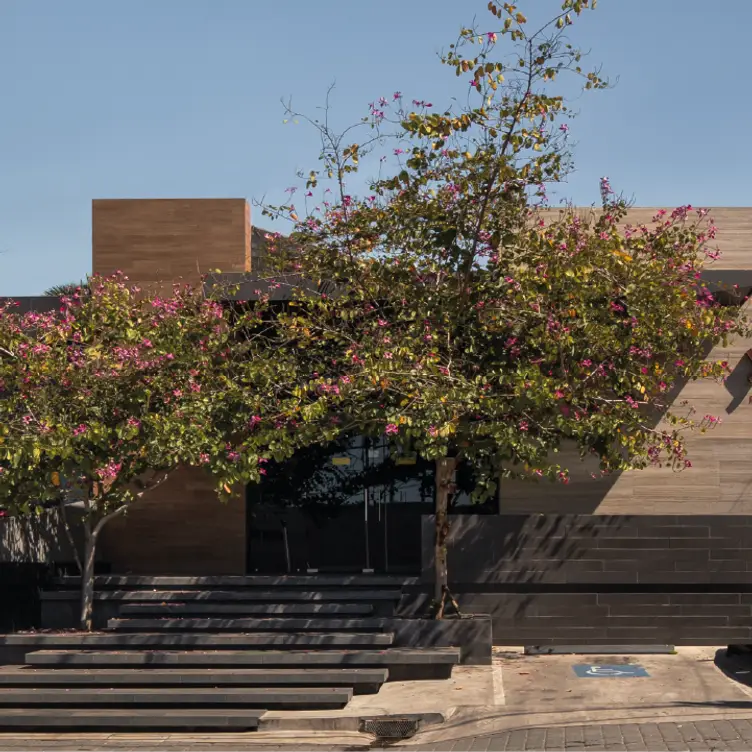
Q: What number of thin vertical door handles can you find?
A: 2